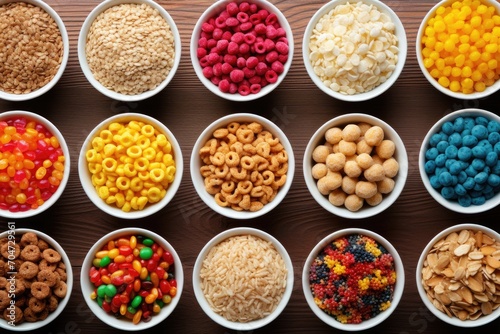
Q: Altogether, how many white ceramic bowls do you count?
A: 15